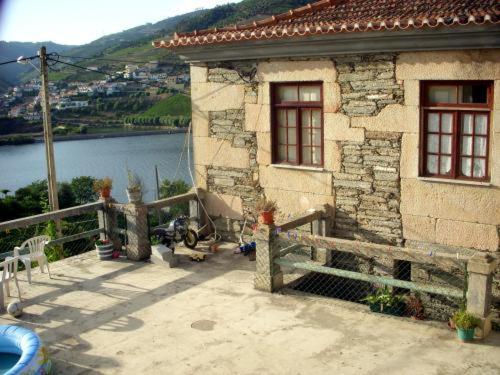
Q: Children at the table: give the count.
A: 0